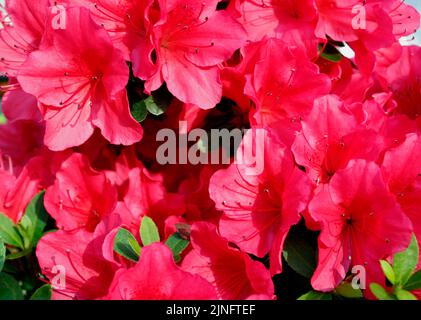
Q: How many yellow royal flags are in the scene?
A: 0